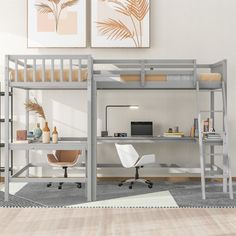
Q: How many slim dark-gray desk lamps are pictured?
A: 1